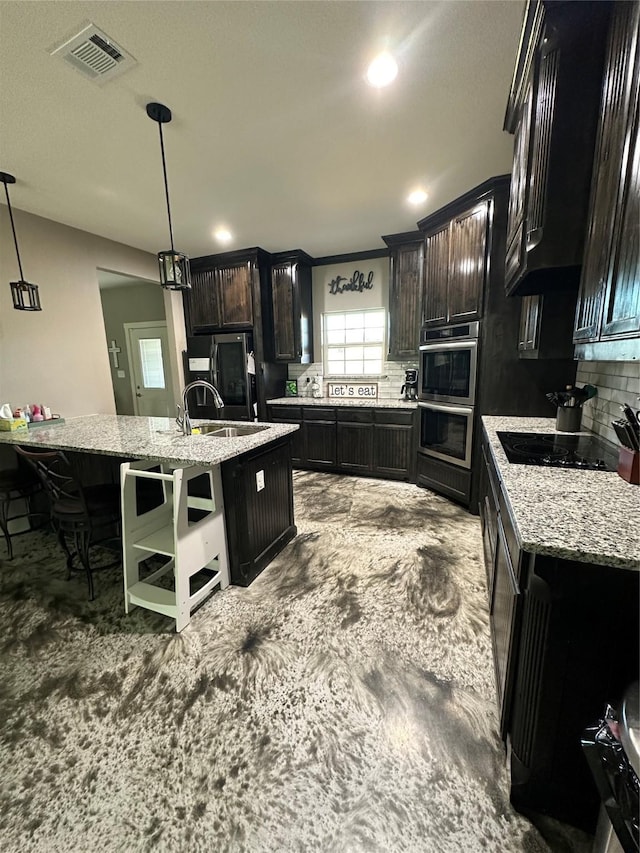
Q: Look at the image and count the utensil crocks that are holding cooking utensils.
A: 1